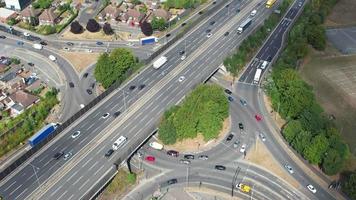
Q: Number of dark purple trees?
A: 4